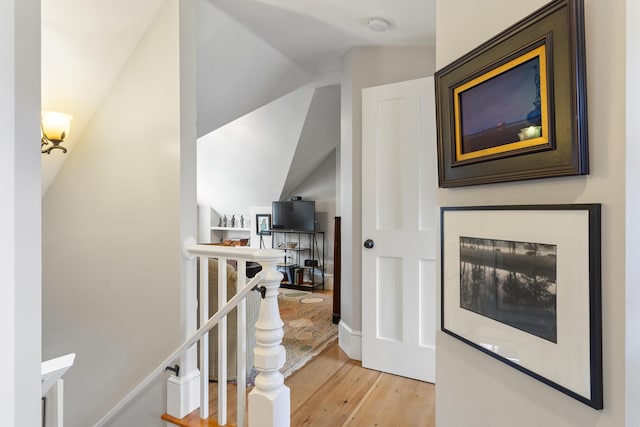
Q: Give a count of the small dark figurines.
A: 4